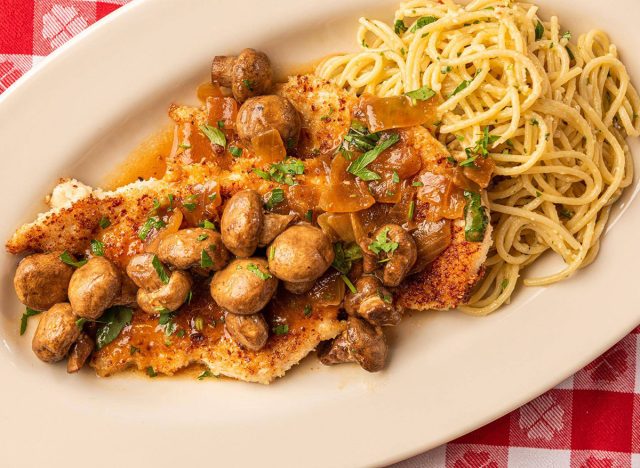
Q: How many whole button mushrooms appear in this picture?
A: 14